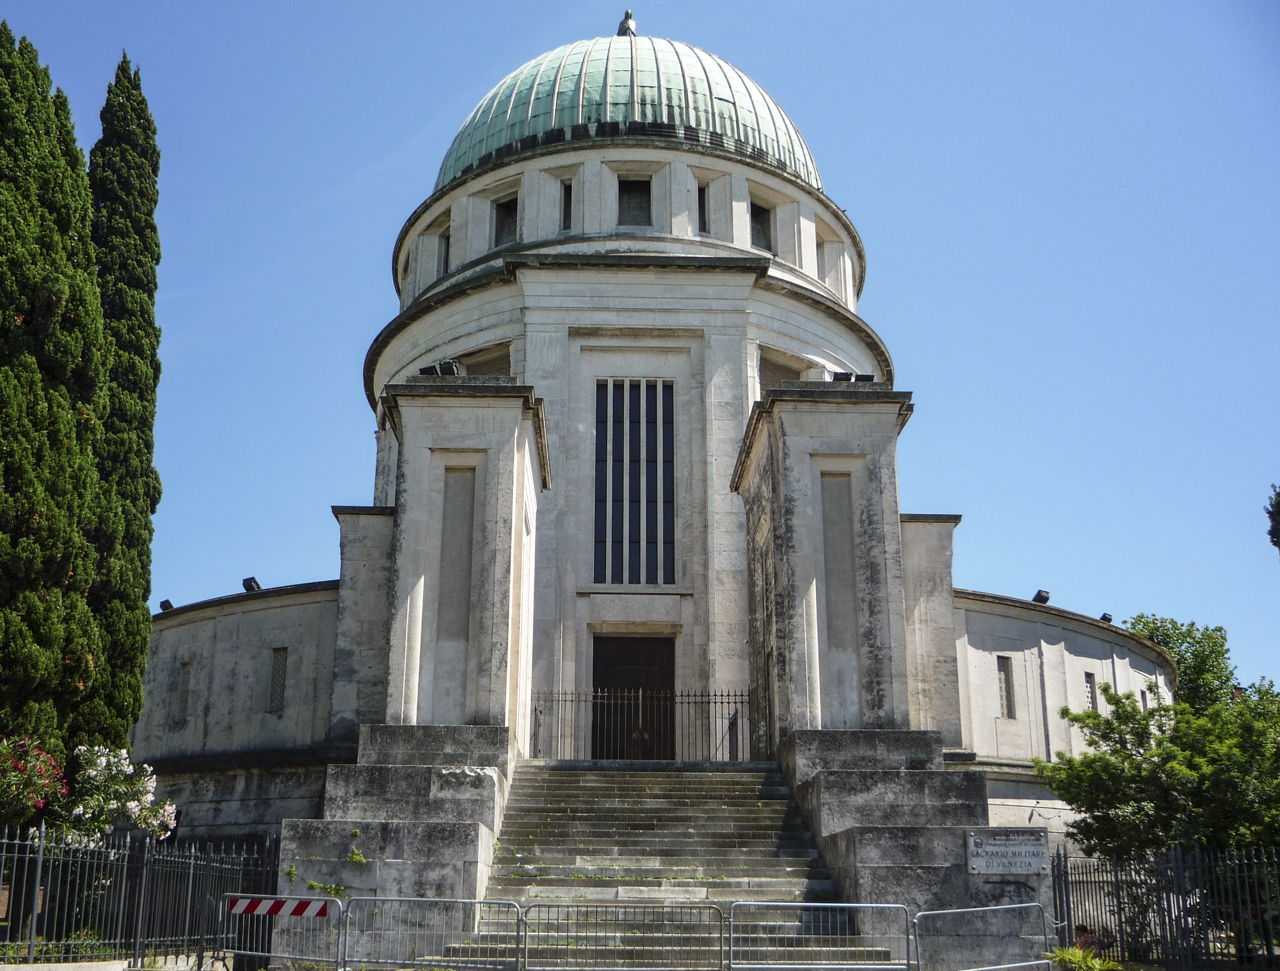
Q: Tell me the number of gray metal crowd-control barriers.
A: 5